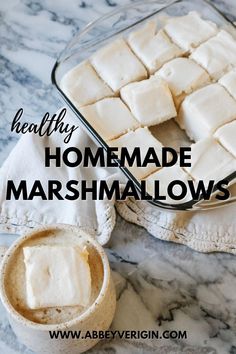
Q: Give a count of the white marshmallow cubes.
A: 15